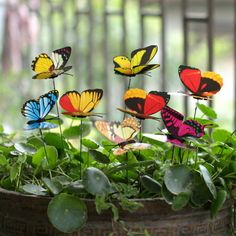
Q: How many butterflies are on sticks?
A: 8